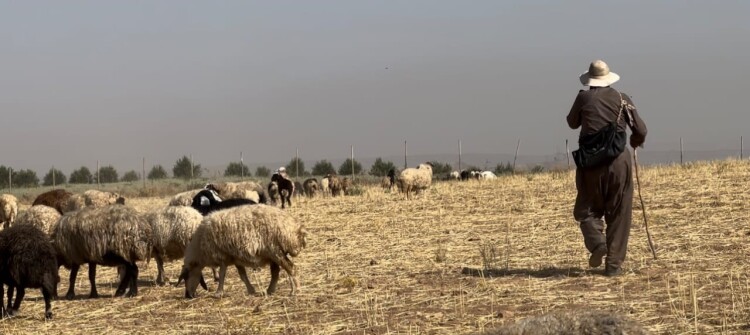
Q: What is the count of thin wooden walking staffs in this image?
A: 1